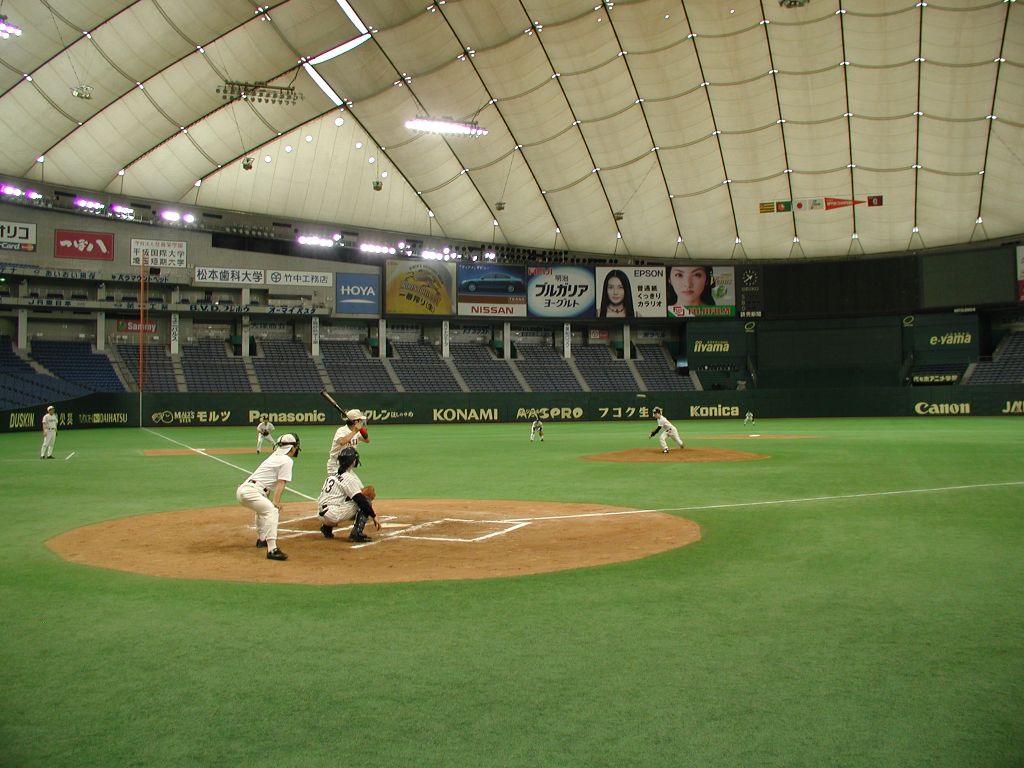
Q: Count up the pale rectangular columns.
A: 10